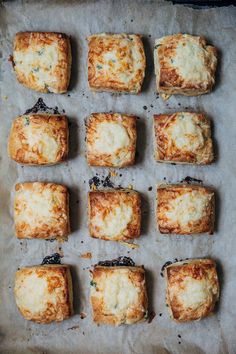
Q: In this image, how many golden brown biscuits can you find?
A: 12